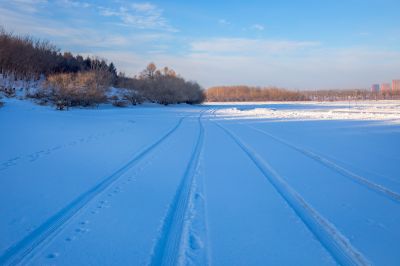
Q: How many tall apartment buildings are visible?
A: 3